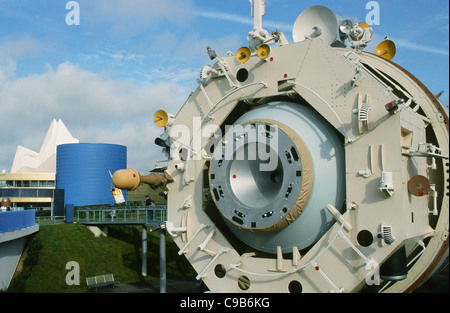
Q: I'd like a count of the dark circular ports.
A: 5